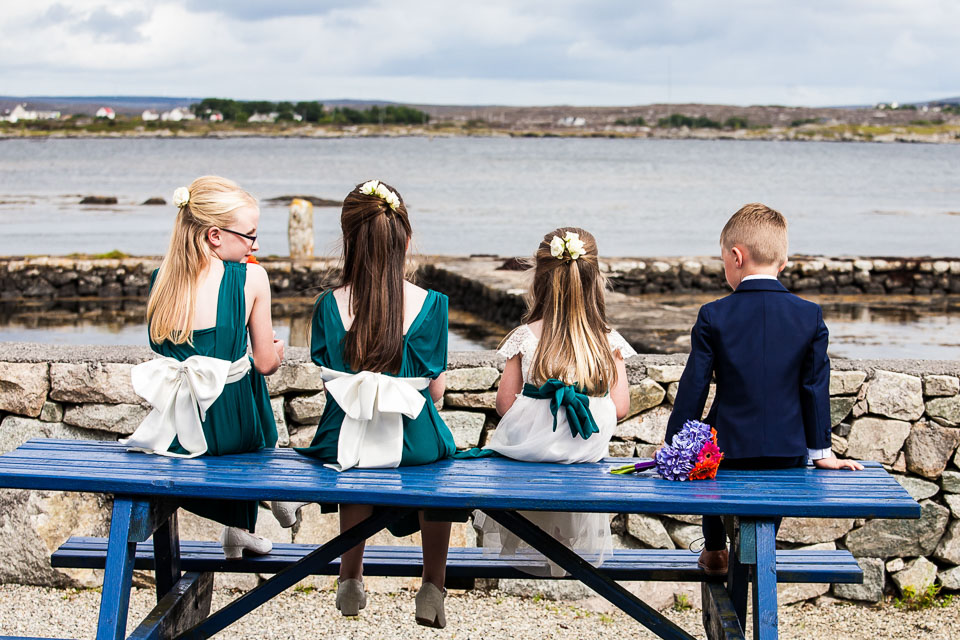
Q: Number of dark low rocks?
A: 3